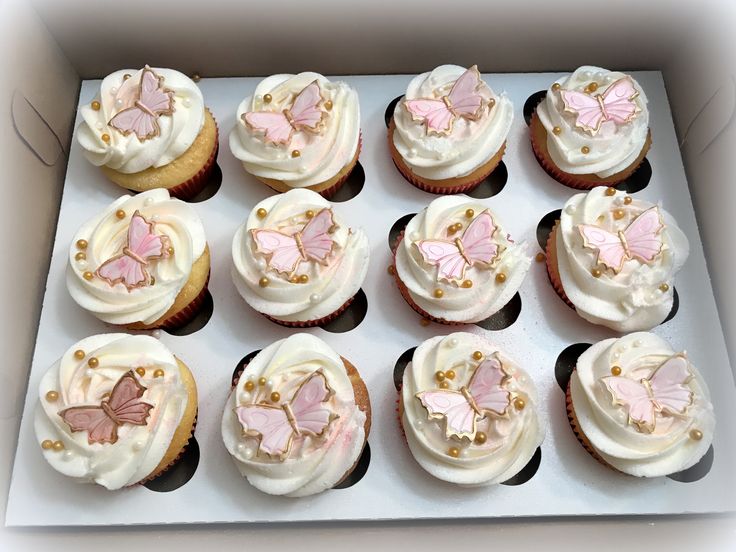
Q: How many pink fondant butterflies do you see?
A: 12